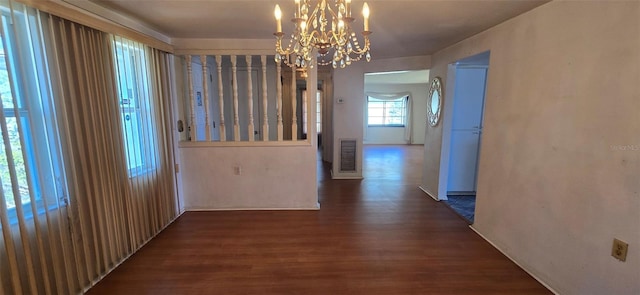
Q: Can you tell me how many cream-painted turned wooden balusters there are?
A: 8